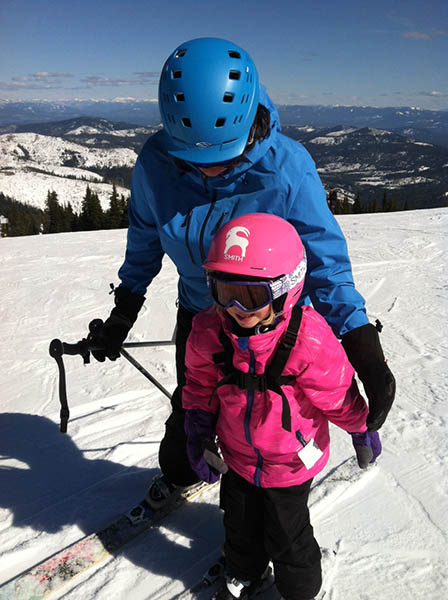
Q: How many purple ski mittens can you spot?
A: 2